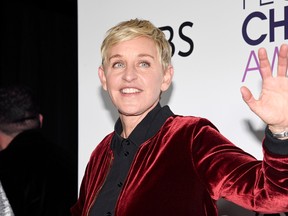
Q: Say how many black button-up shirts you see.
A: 1